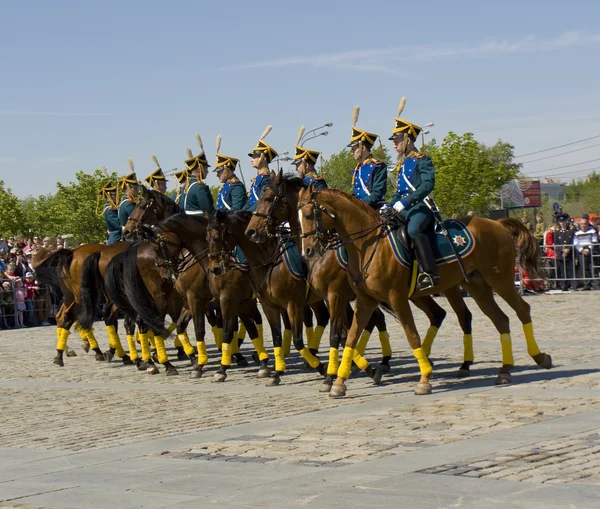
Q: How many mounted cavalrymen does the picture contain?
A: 10